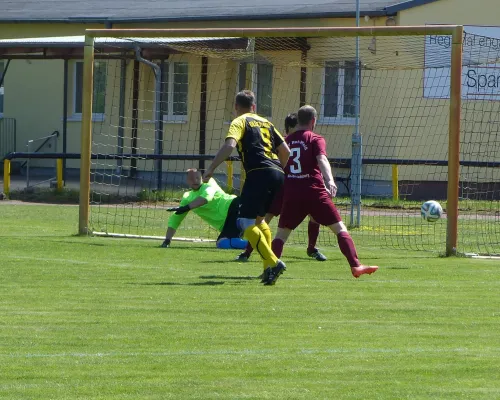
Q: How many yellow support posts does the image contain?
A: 4